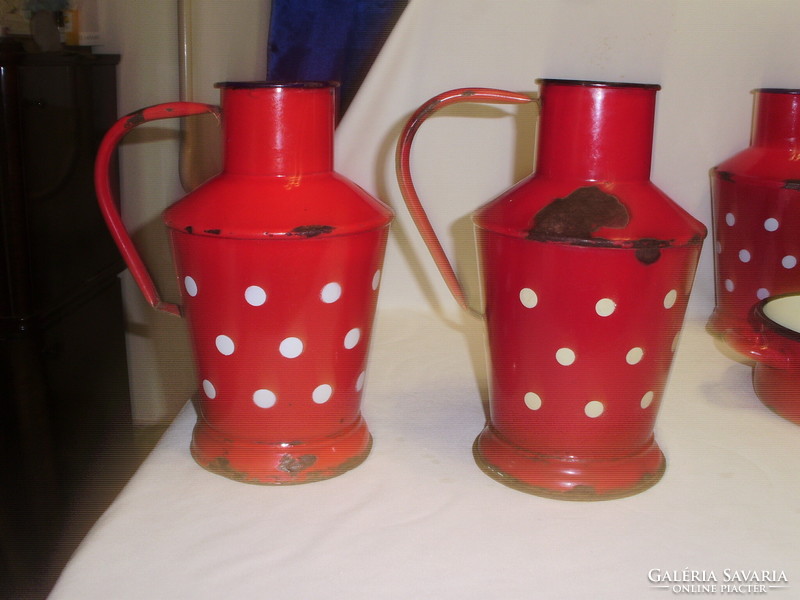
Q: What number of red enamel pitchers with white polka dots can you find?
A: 3